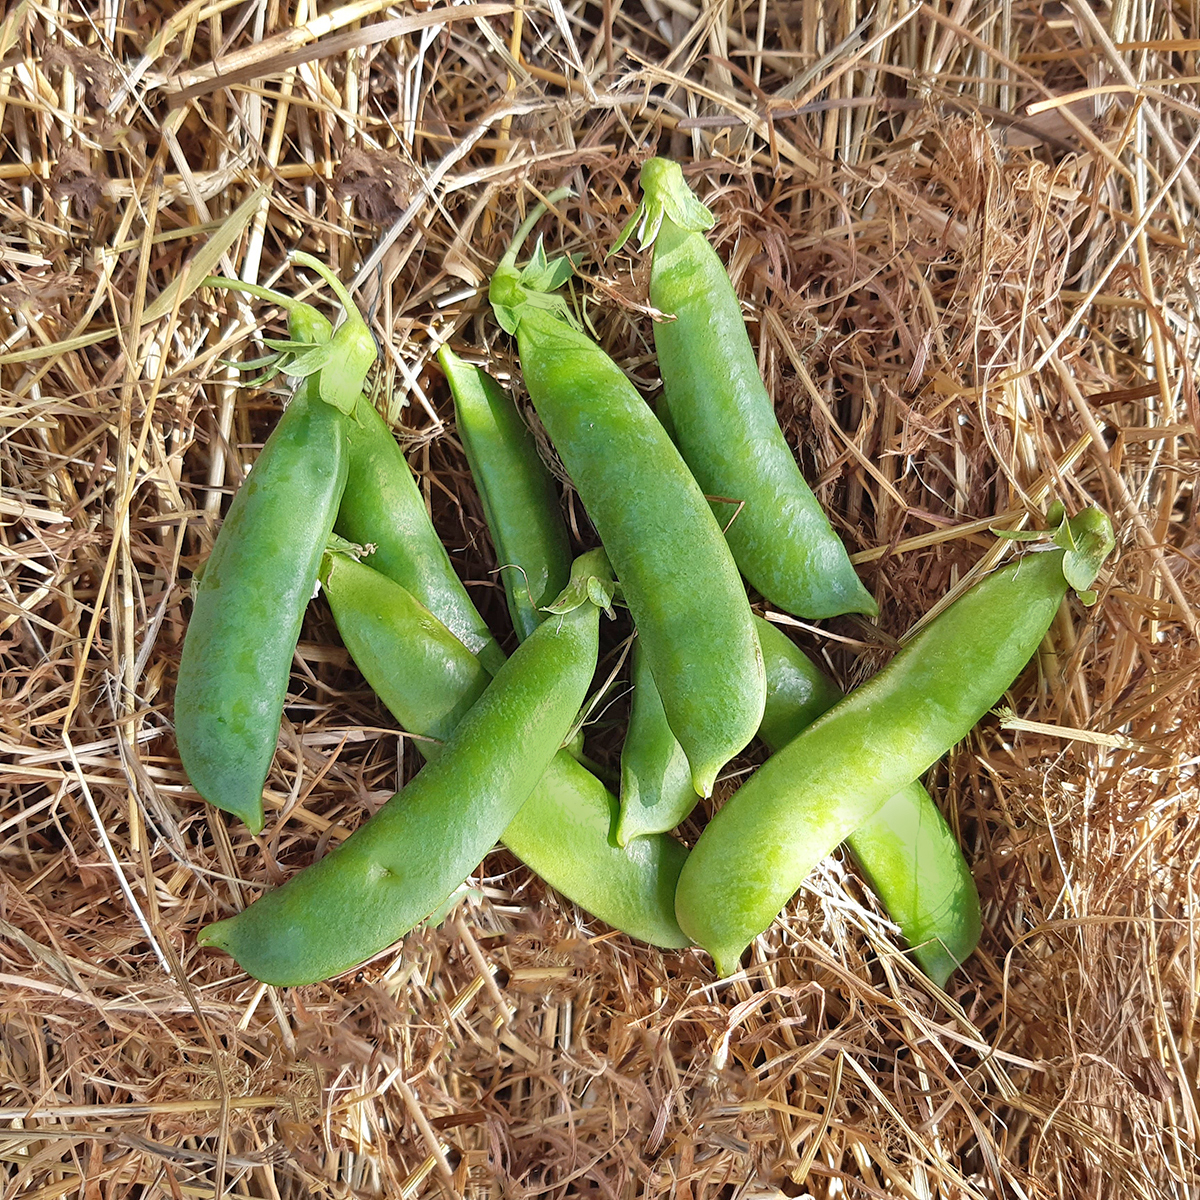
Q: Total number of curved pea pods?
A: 10